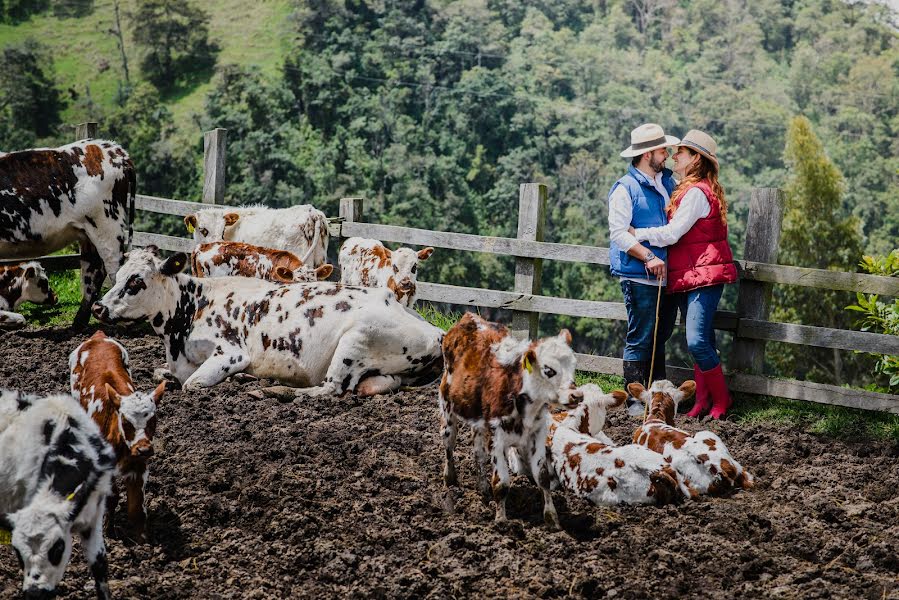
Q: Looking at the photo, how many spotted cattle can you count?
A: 11